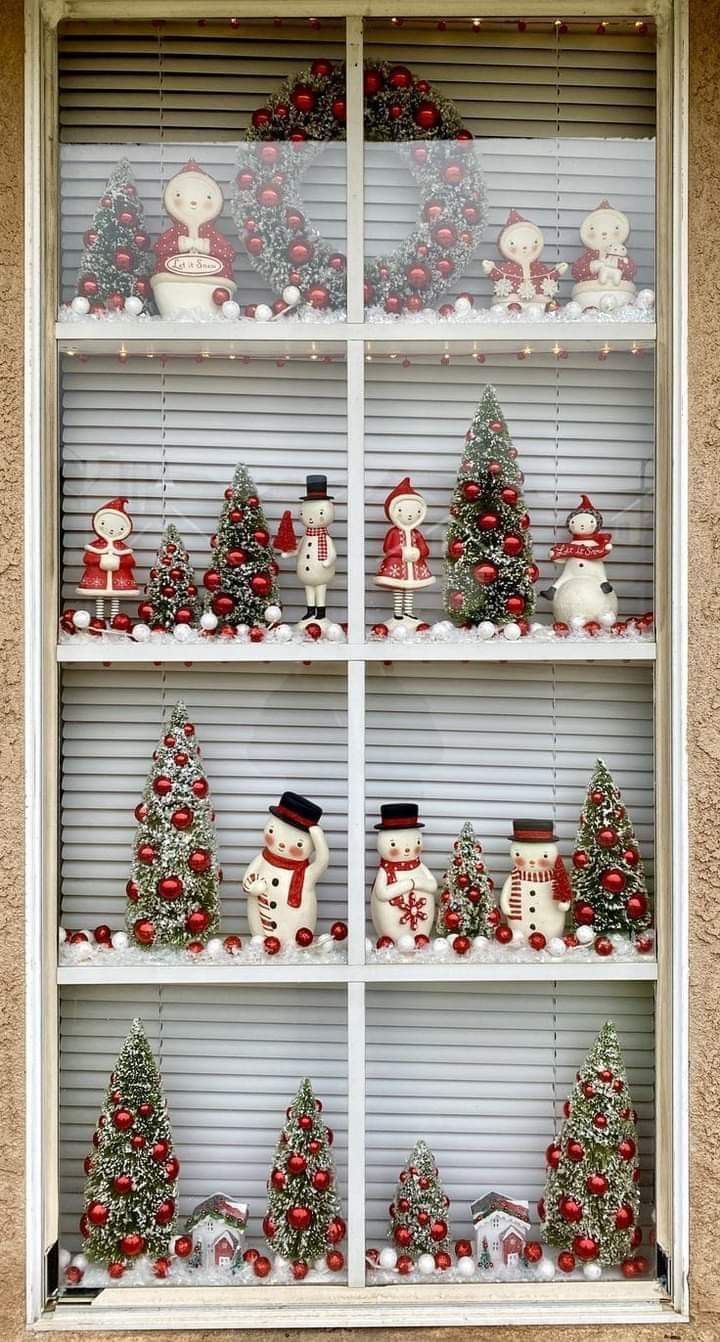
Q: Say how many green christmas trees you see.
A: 11